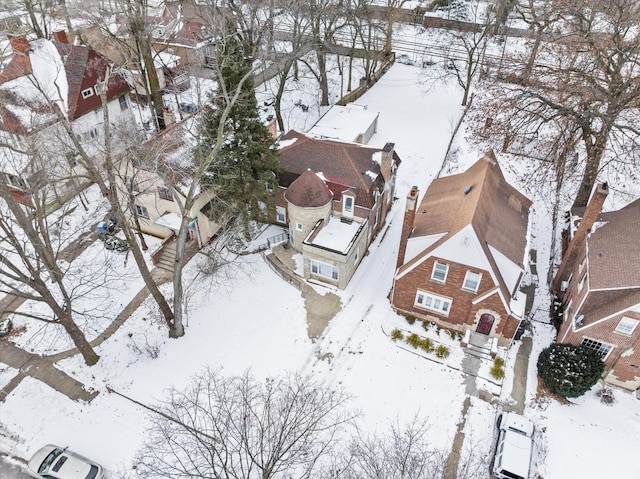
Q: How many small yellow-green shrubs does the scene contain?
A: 6